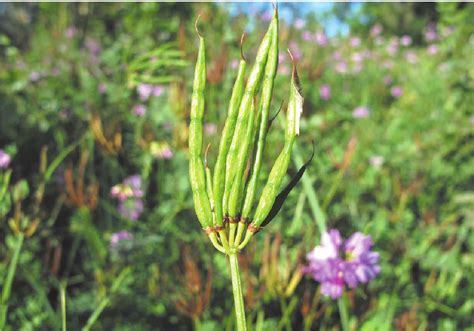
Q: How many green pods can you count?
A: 7